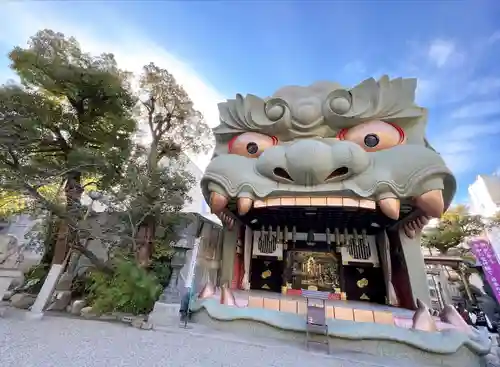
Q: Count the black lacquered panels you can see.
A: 2